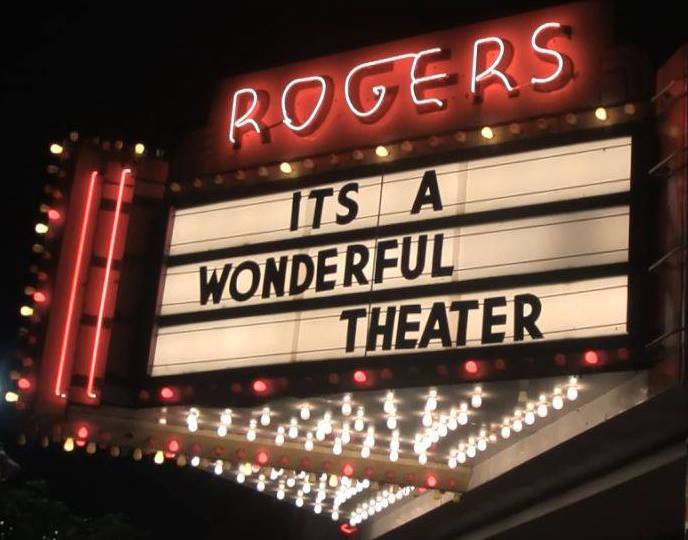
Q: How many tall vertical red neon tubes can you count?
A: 2